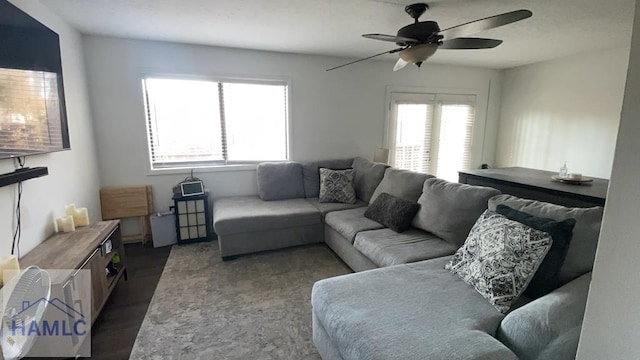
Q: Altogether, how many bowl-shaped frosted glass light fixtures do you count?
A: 1